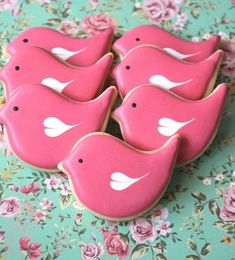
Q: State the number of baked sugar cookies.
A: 7